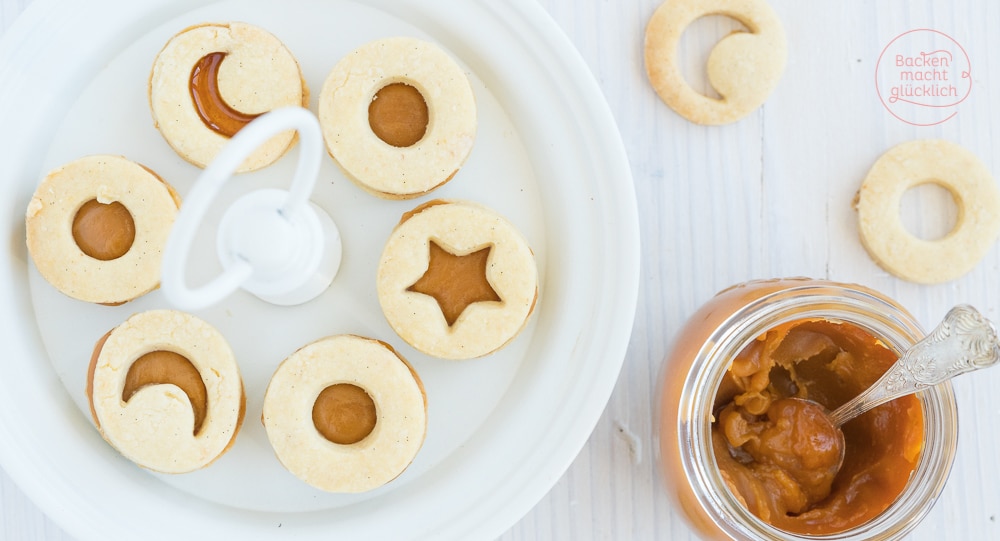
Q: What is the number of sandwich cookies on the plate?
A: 6